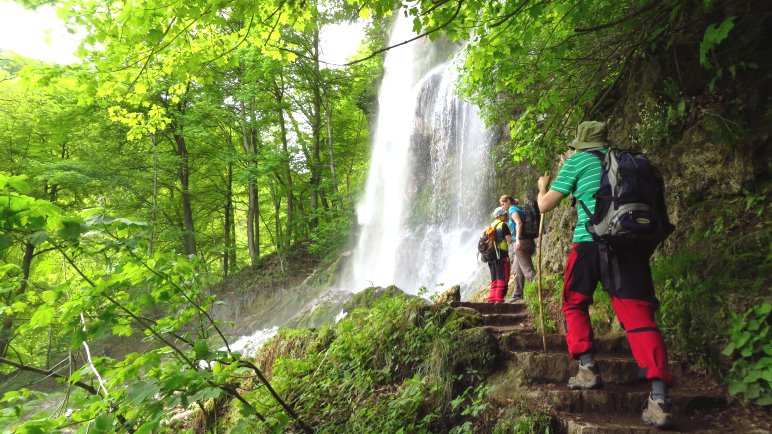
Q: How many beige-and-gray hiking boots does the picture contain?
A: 2